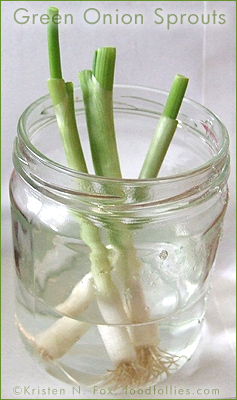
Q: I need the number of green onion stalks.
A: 3